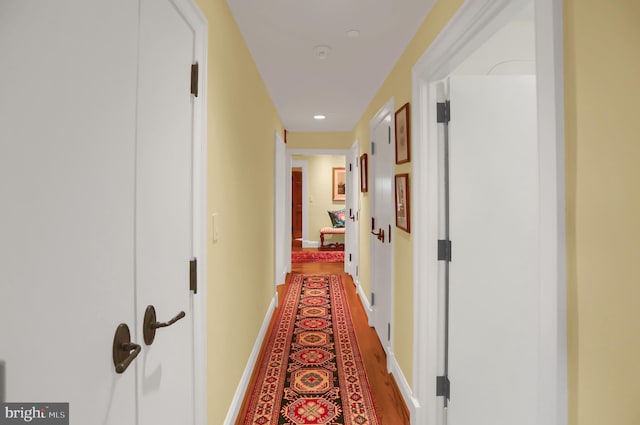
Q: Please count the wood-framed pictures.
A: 4